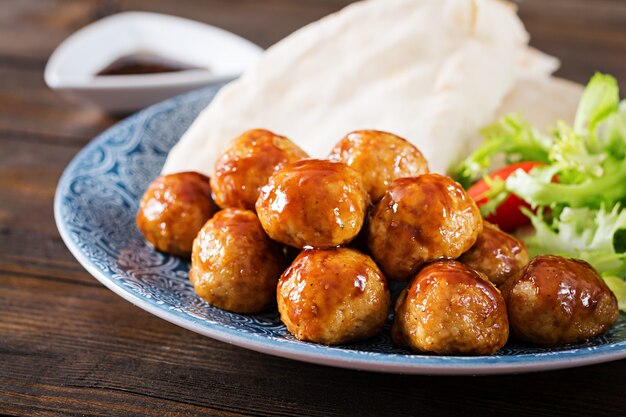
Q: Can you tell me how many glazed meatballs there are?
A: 10